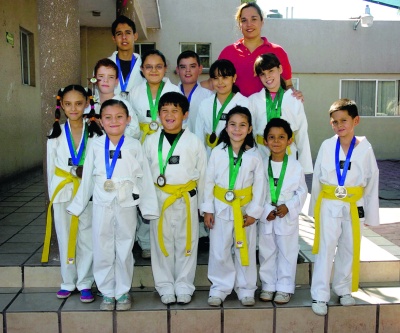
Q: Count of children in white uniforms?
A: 12